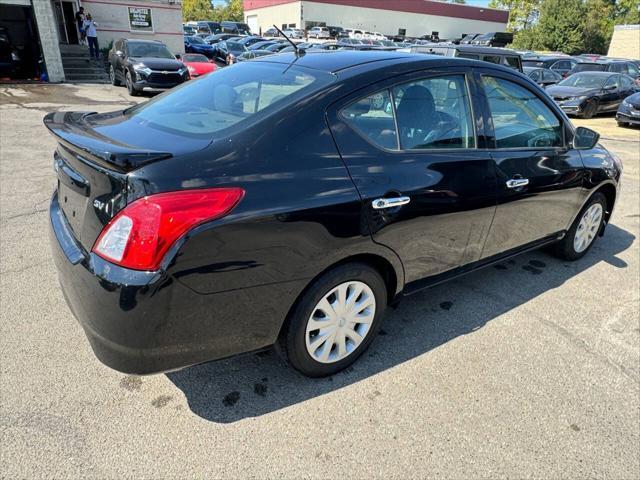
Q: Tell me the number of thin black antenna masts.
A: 1